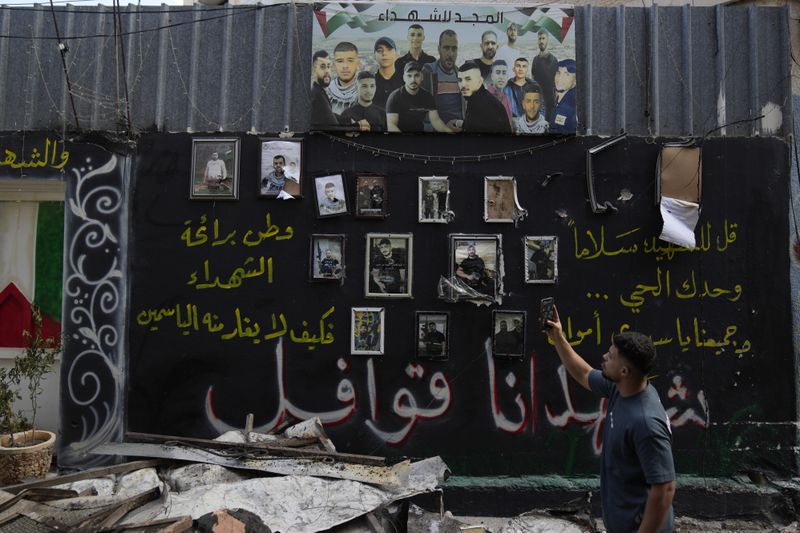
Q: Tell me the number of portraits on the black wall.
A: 12